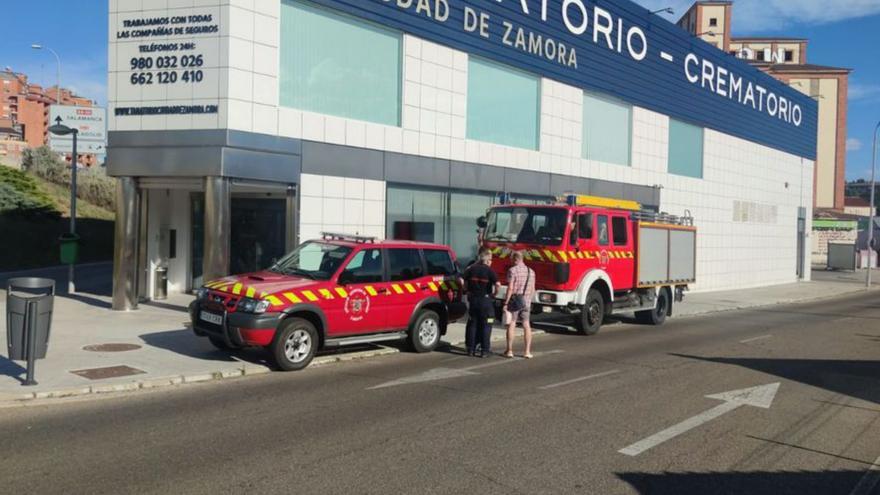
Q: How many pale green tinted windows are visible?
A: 4